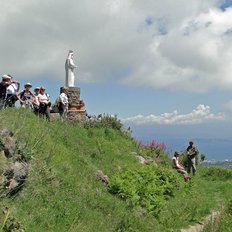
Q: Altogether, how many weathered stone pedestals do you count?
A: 1